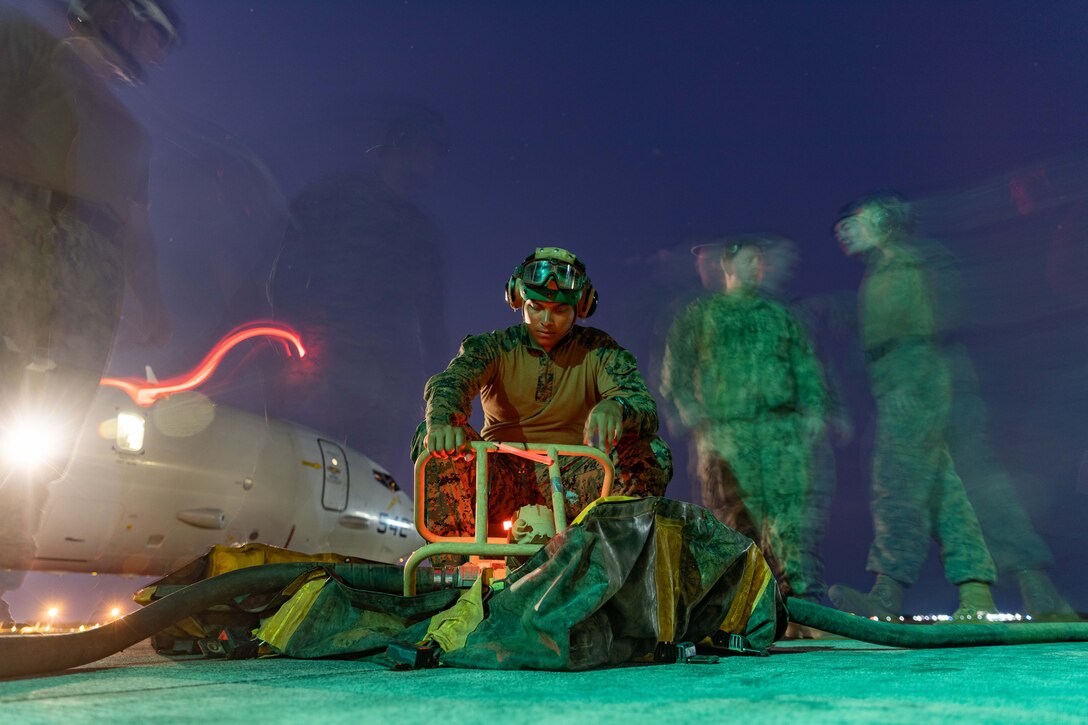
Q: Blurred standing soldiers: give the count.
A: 4